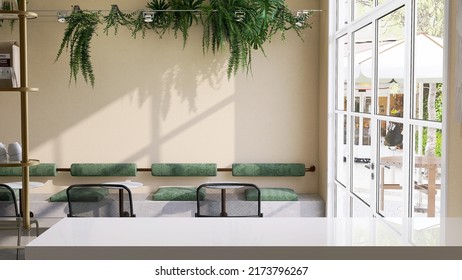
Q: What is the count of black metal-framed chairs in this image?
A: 3